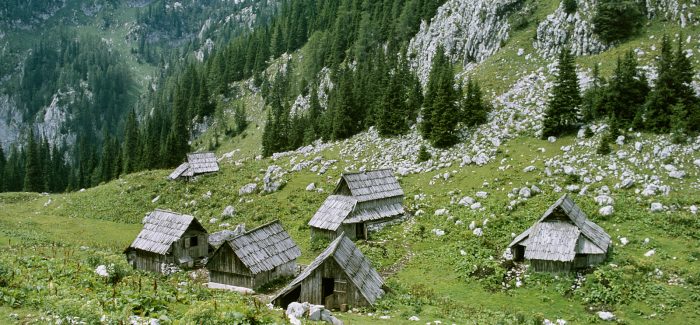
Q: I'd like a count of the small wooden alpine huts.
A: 6